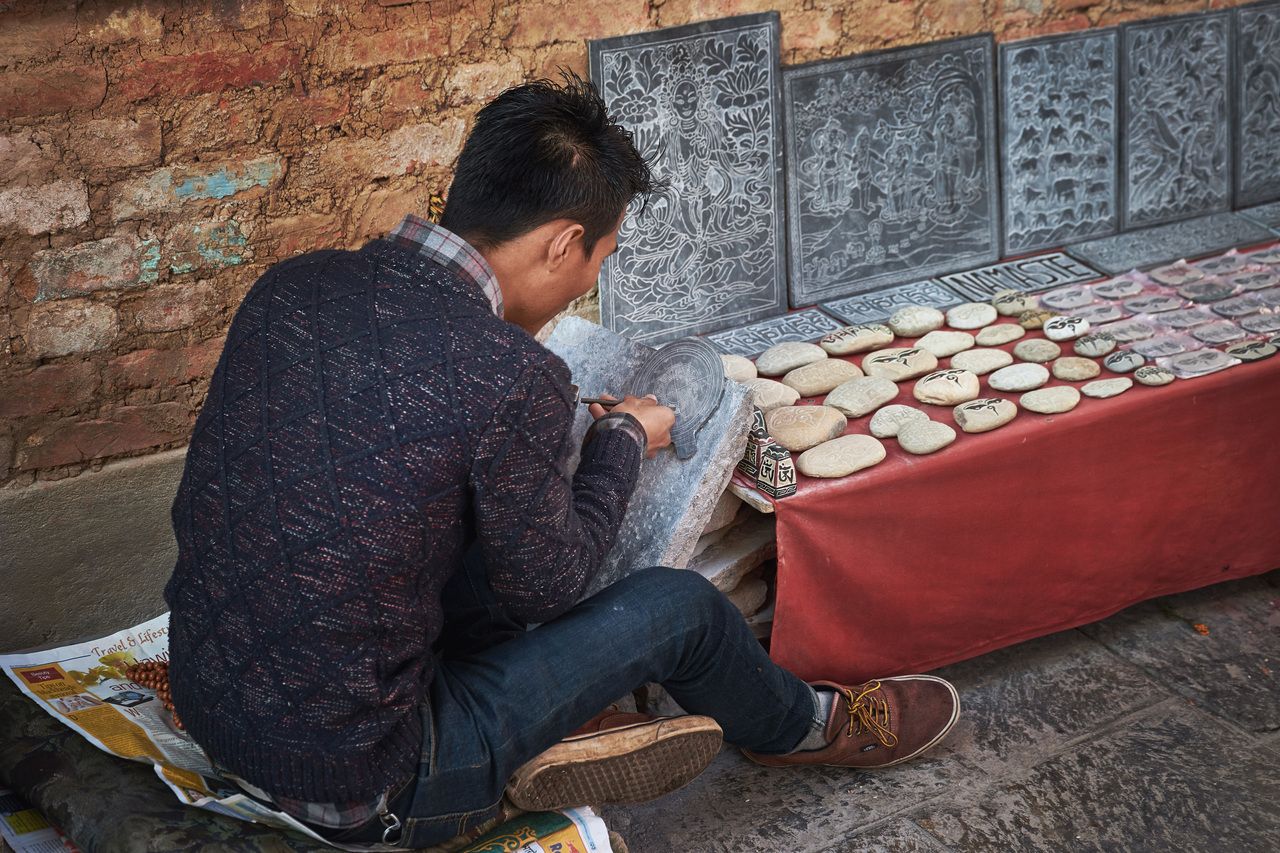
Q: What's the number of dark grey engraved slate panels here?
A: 5